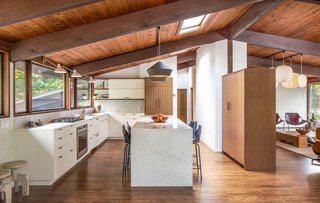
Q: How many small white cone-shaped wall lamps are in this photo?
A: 3